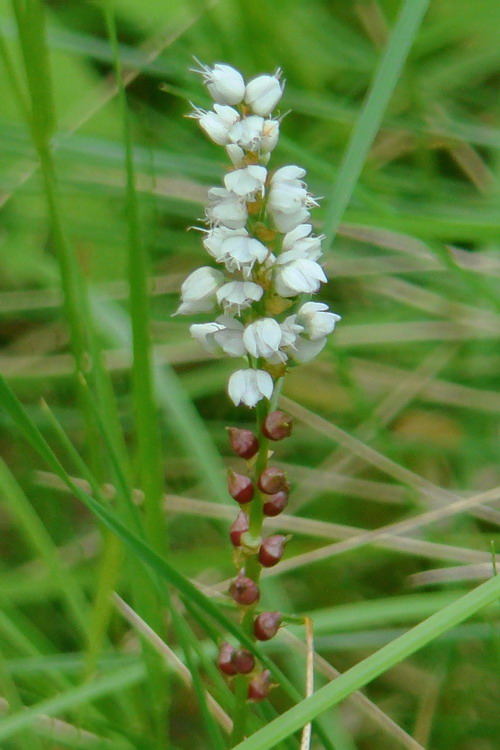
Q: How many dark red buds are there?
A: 12